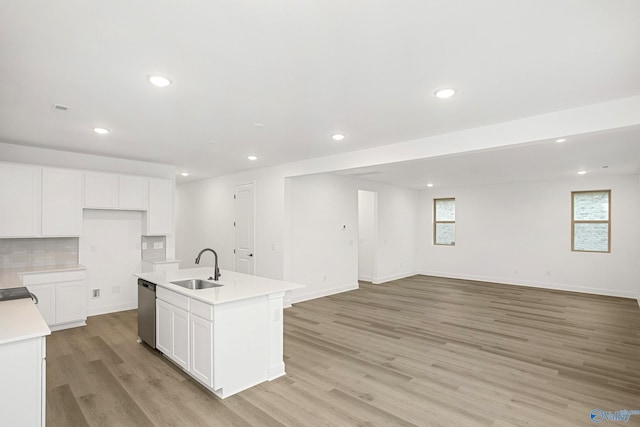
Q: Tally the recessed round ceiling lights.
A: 9